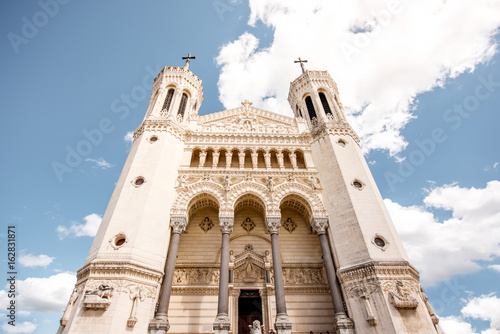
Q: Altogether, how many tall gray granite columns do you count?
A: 4